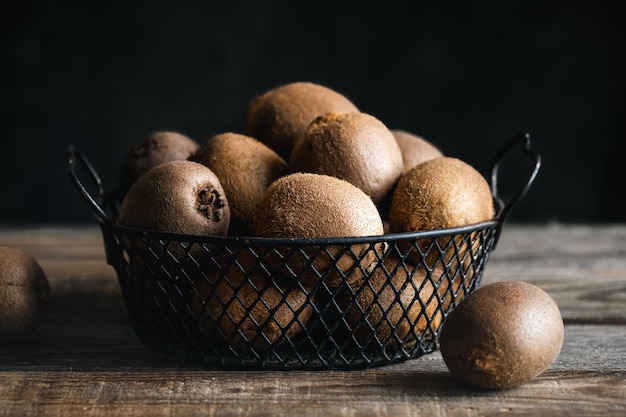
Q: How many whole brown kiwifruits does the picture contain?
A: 12